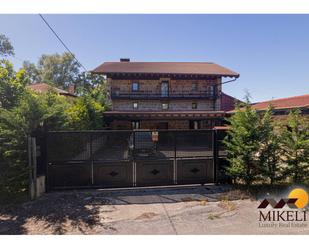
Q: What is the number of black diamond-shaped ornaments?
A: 3